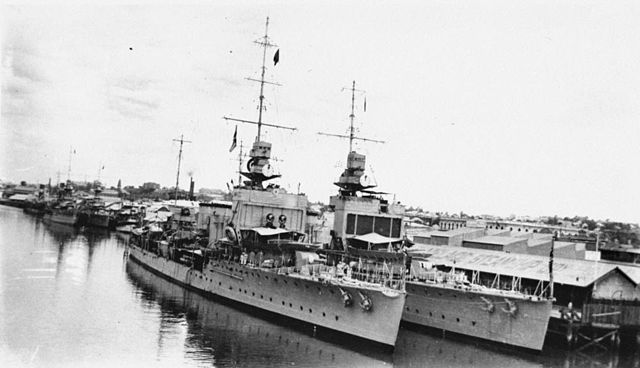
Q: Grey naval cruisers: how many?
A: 2